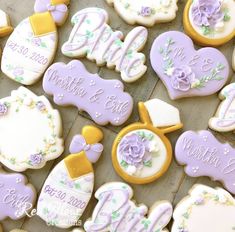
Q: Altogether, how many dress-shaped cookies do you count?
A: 0